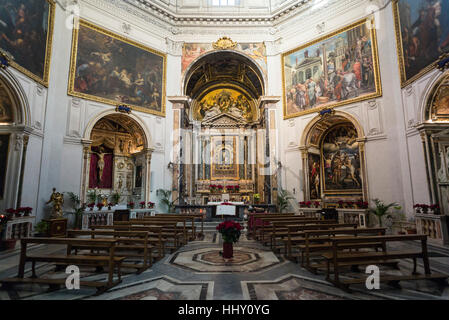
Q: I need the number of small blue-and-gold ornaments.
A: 4